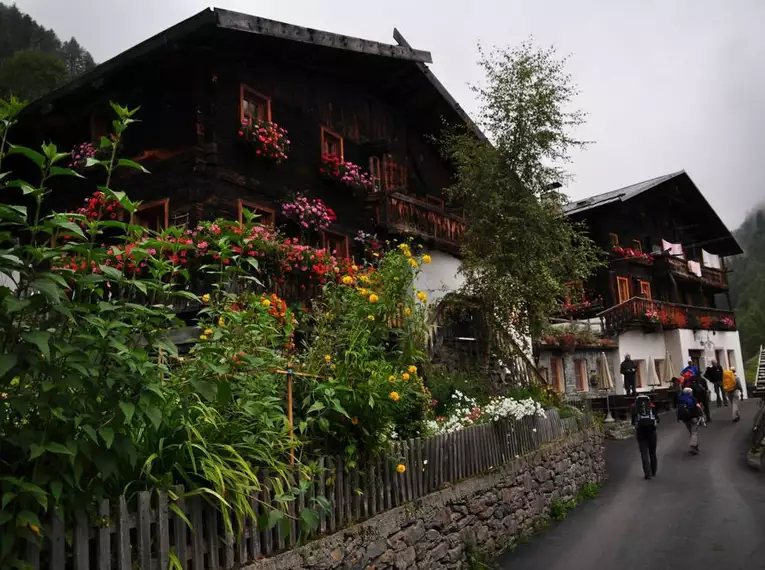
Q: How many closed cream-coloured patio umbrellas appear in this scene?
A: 3